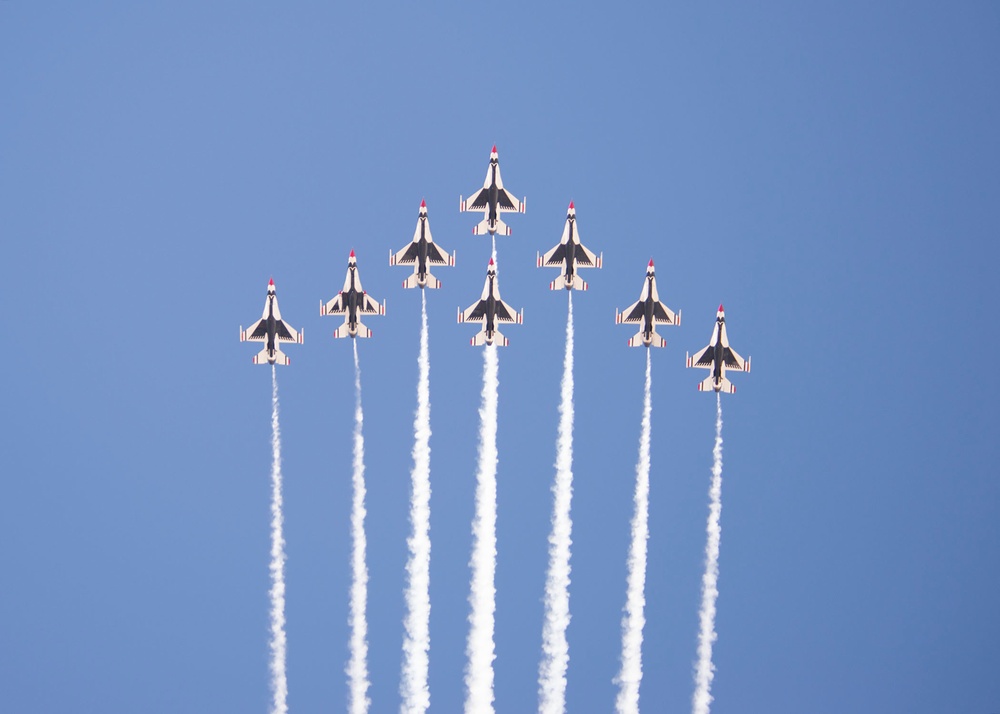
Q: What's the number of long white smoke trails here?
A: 7